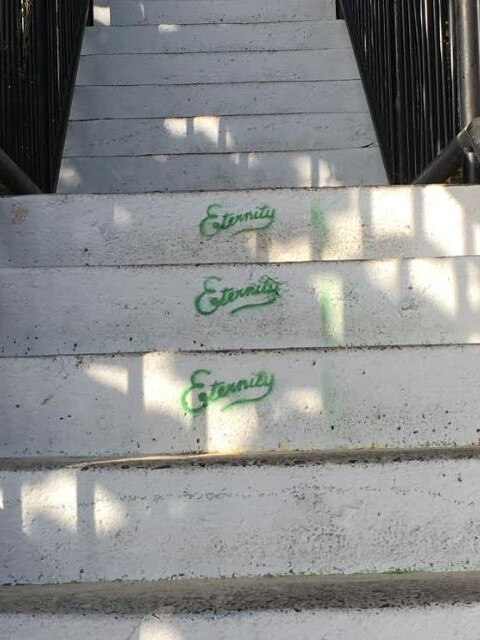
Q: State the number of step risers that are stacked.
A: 11